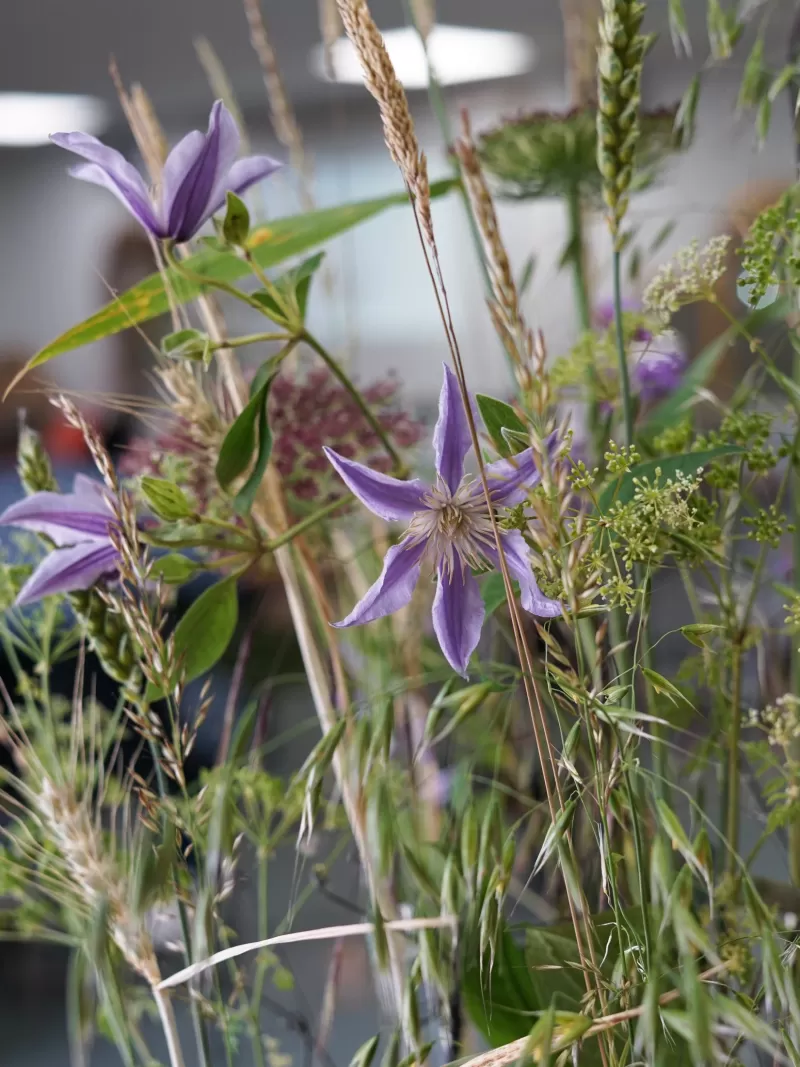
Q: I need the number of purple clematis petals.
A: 14